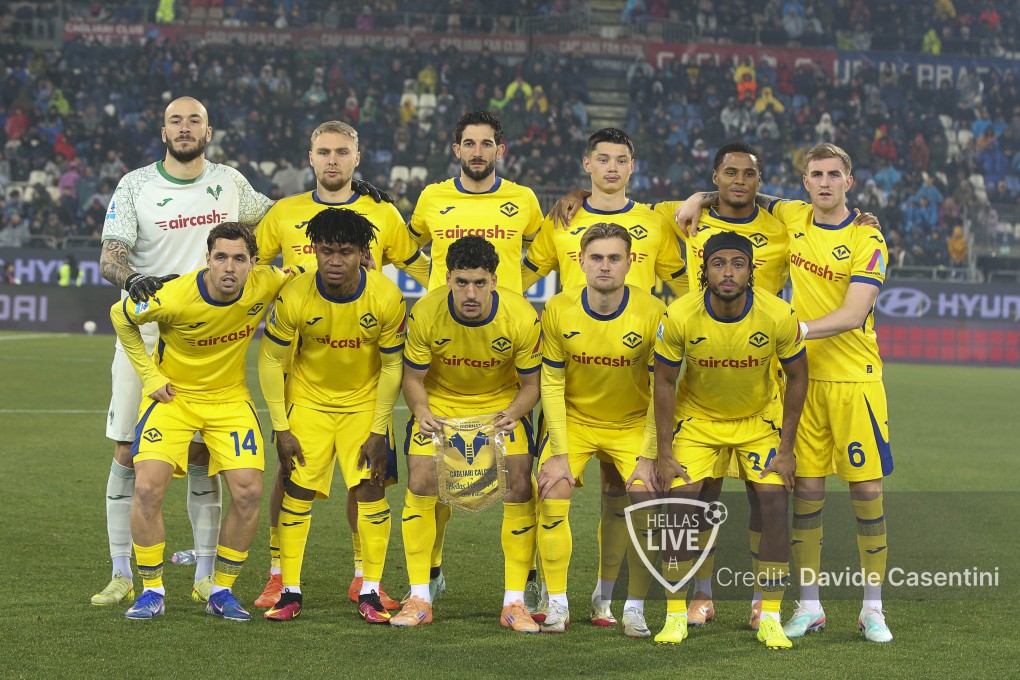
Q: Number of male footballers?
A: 11